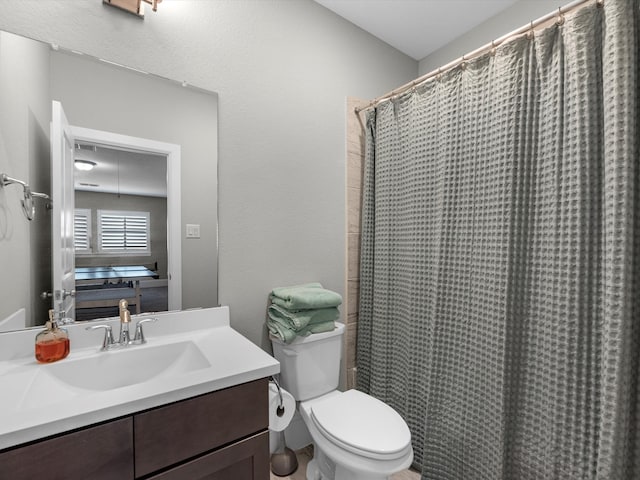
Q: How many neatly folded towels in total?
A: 3